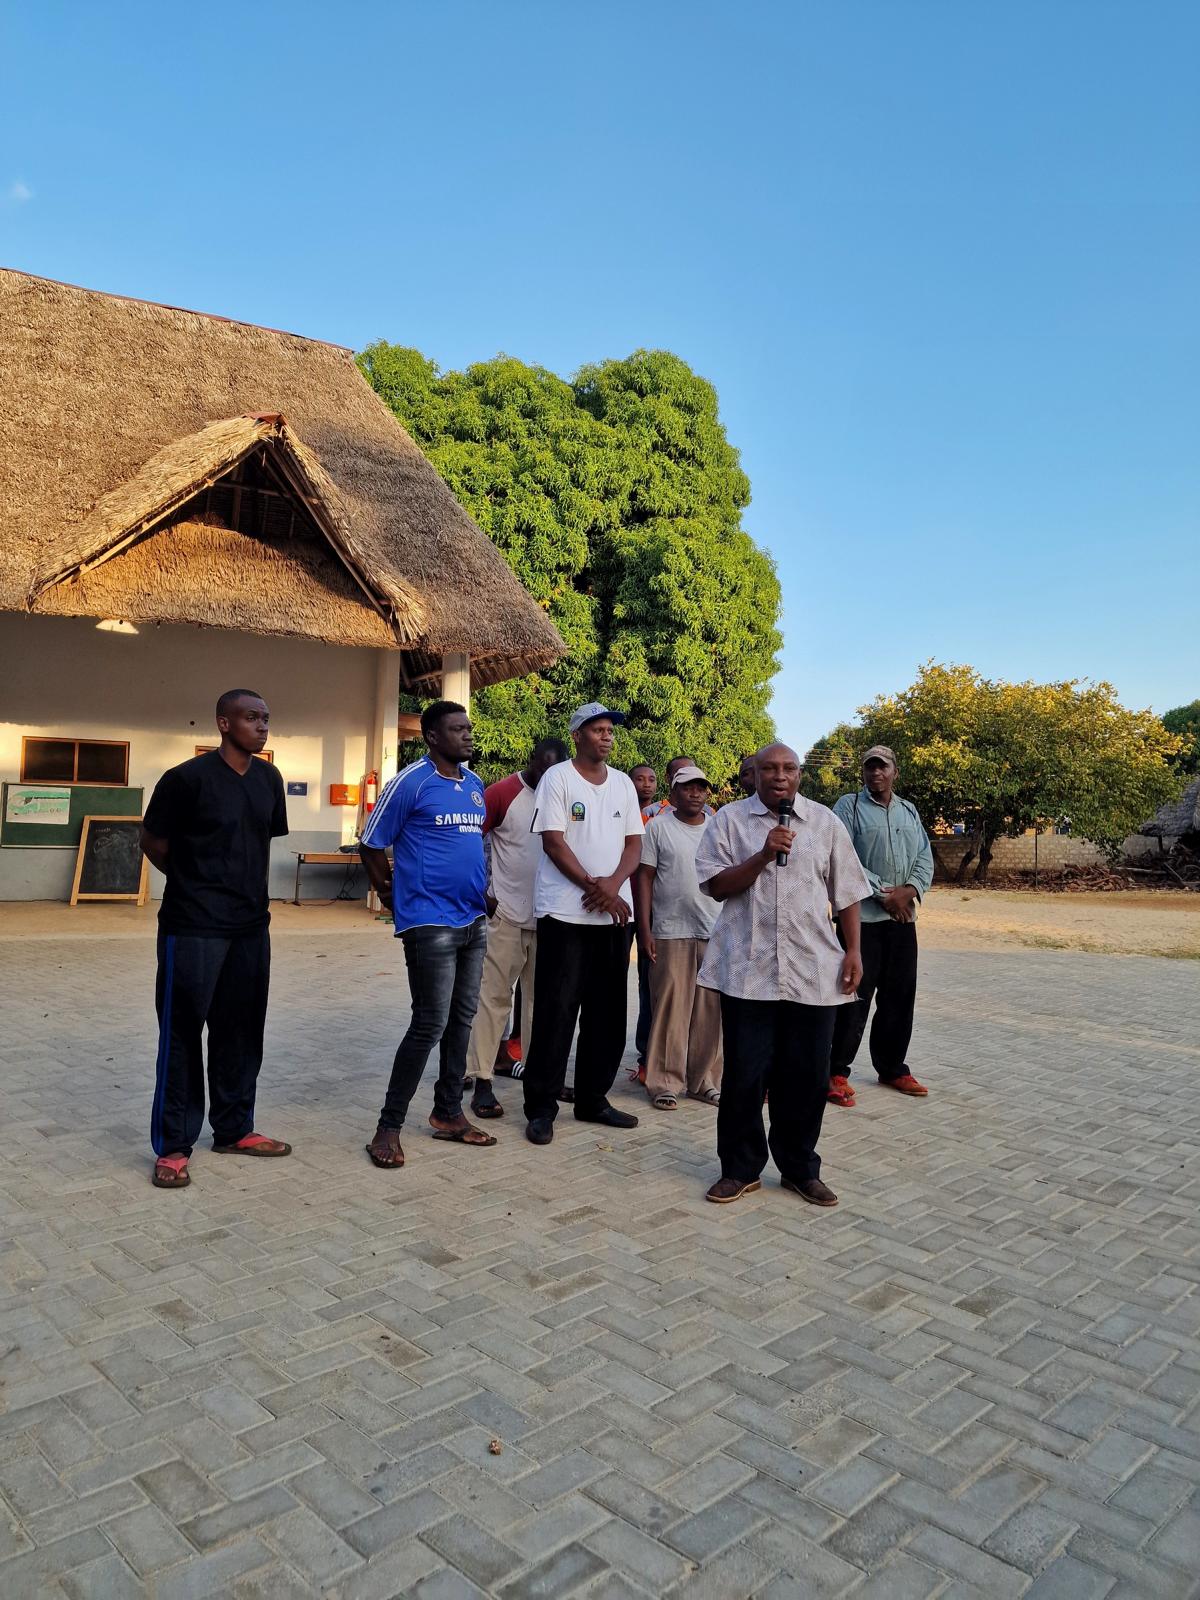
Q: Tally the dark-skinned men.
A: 10